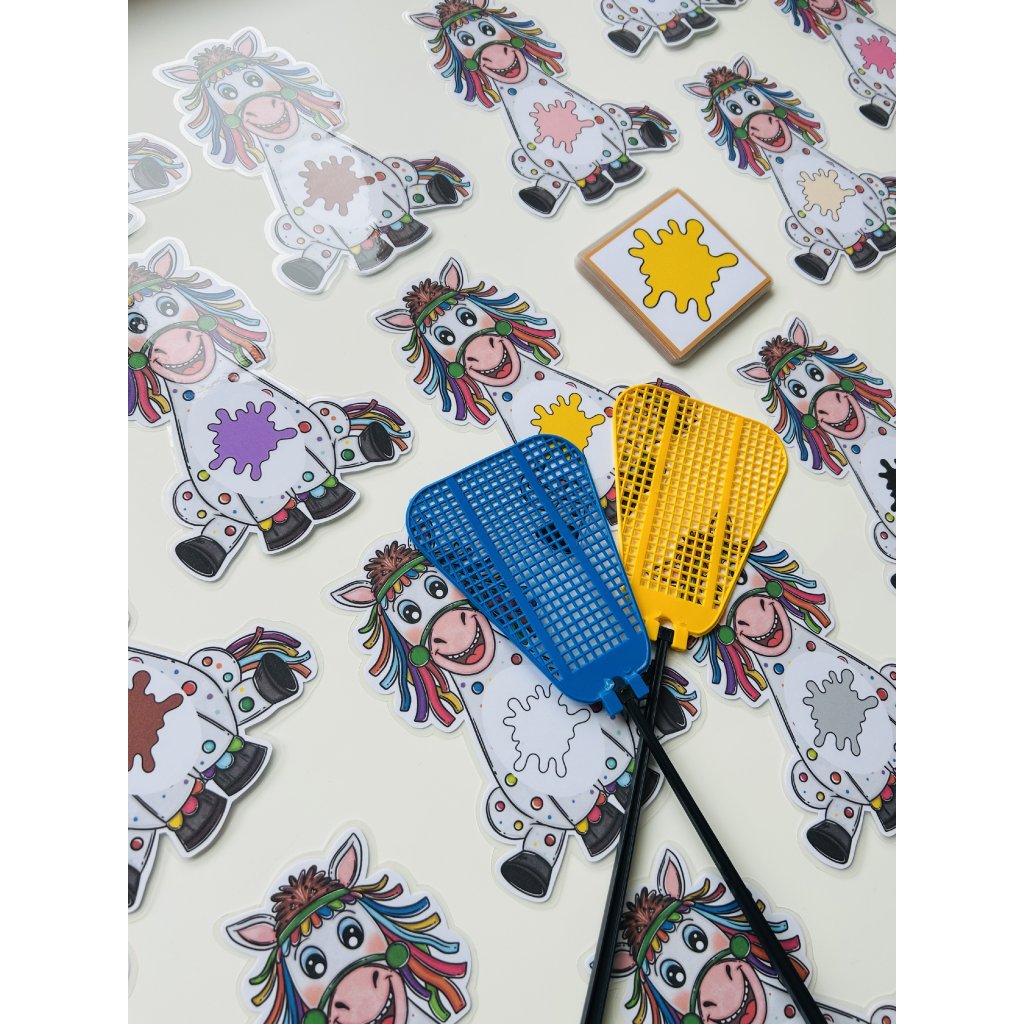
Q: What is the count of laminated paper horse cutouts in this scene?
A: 14